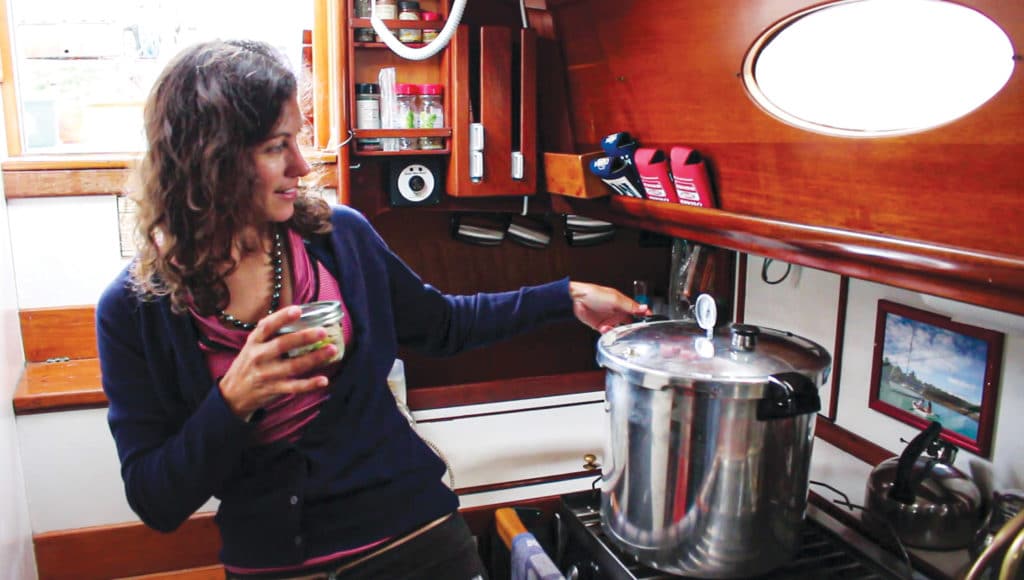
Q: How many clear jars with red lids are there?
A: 2